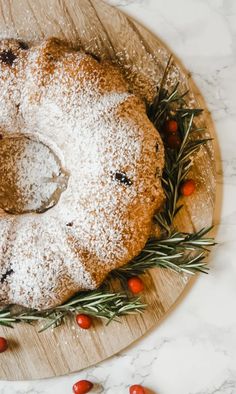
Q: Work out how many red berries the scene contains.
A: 8